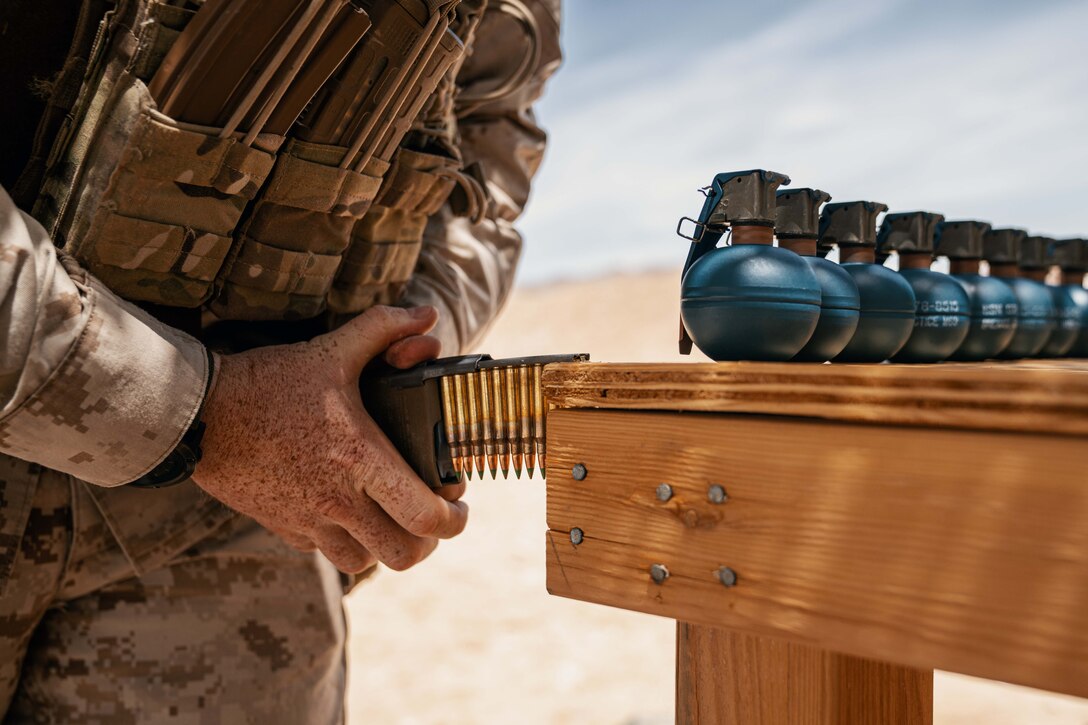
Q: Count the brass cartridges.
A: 8